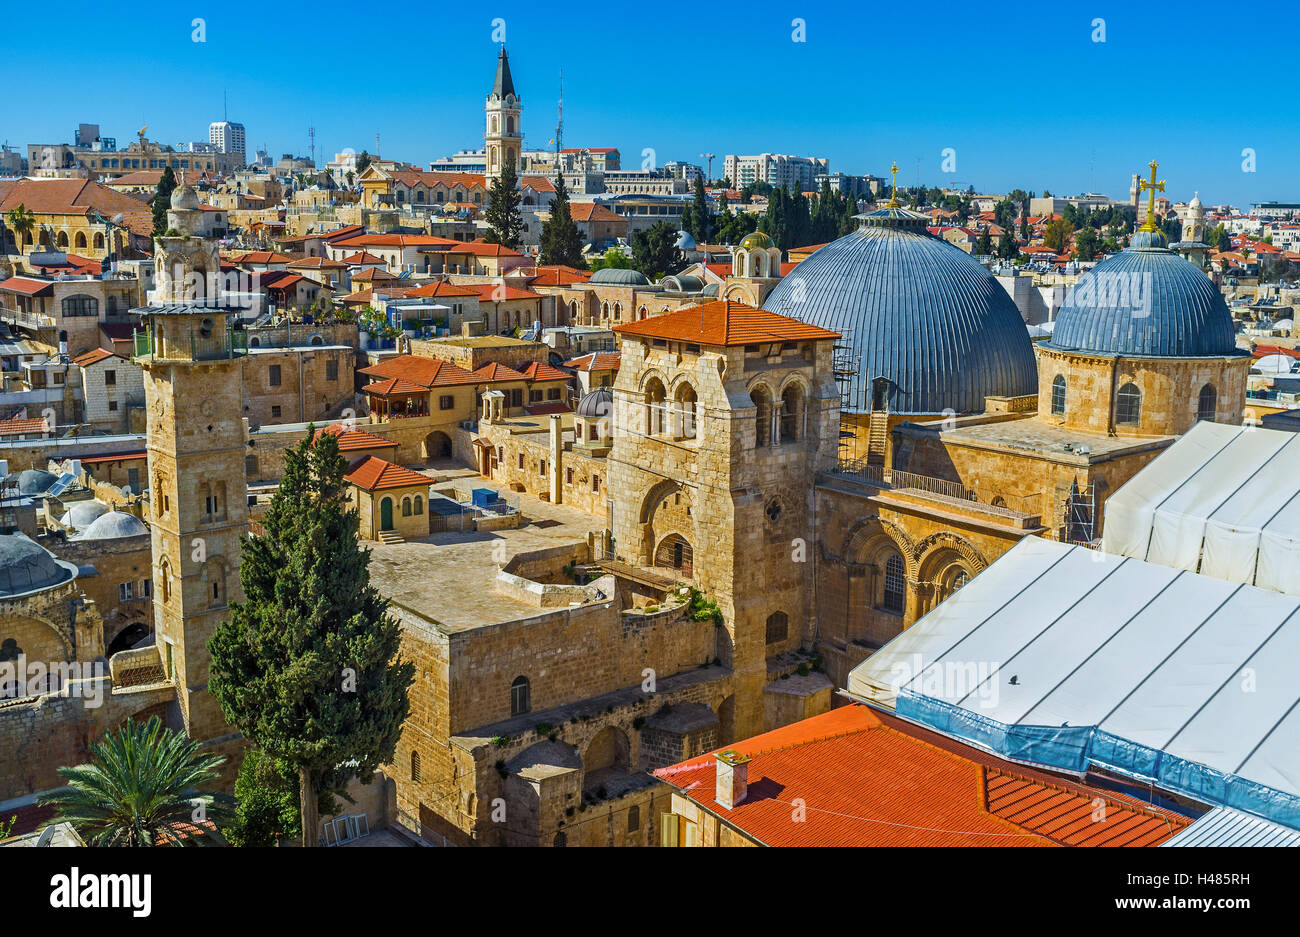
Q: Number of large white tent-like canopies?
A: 2